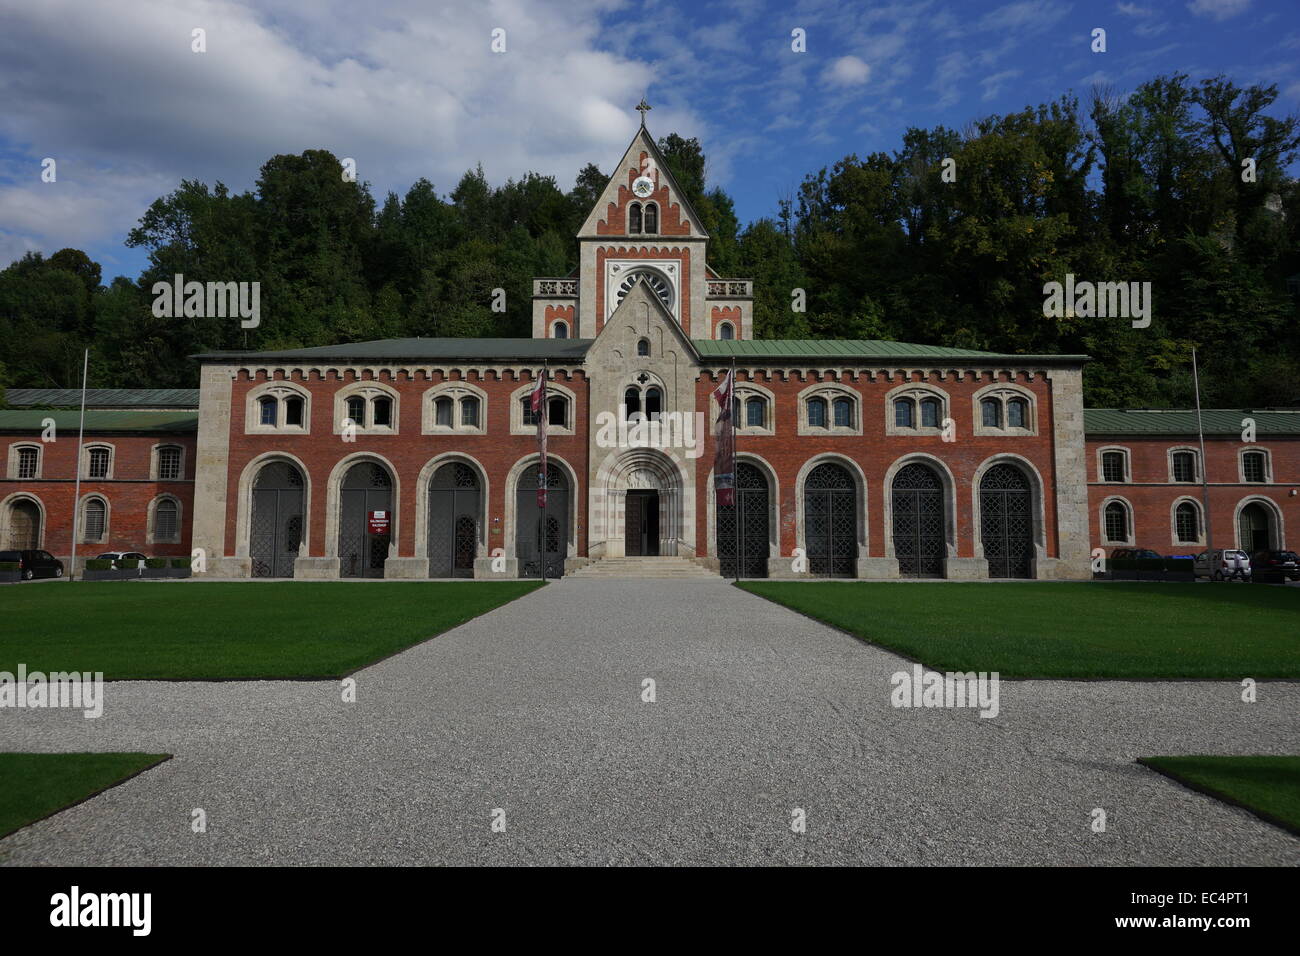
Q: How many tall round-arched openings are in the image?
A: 8